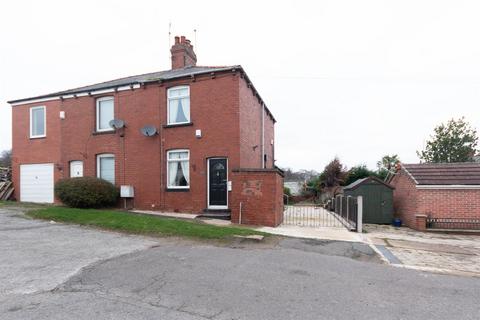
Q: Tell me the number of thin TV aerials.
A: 2